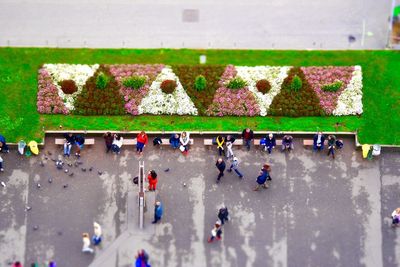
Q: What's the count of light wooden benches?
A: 6